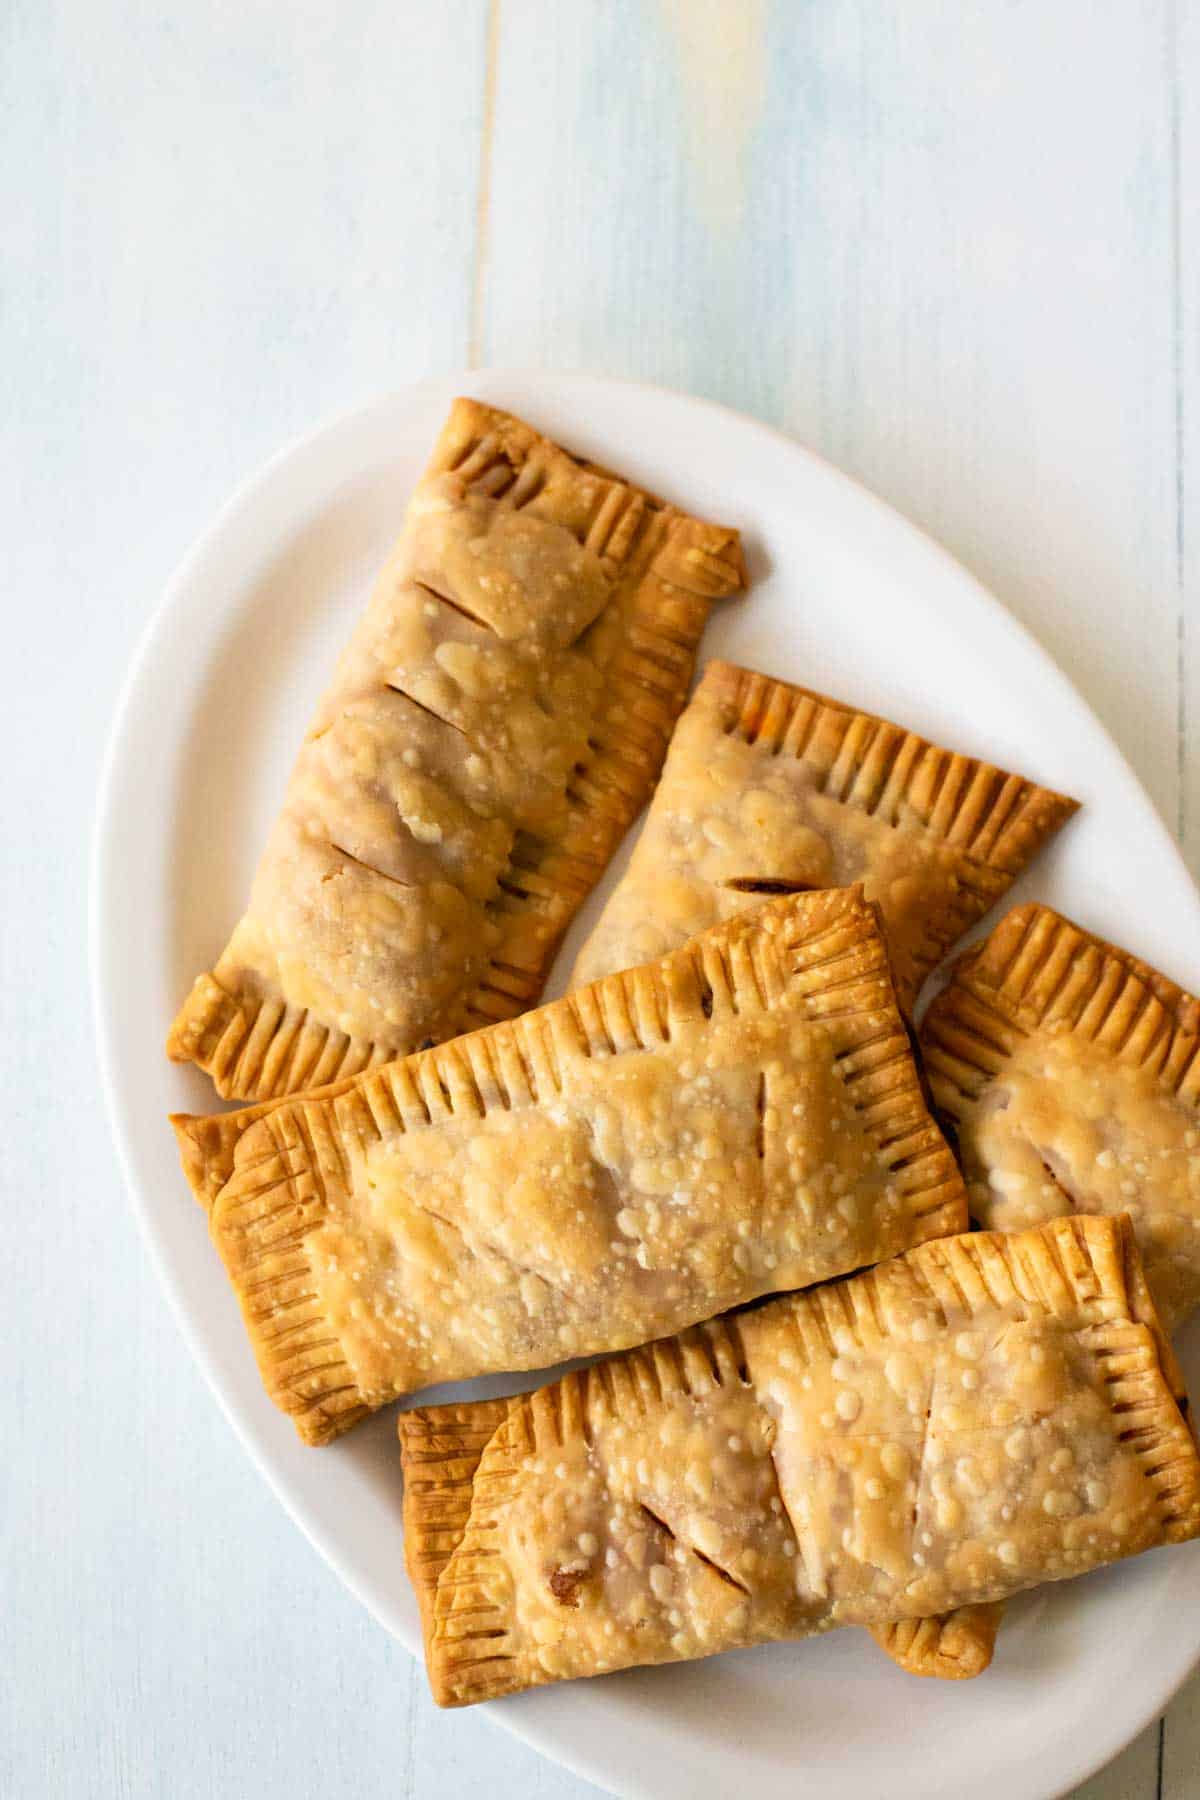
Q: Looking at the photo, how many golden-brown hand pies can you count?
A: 5